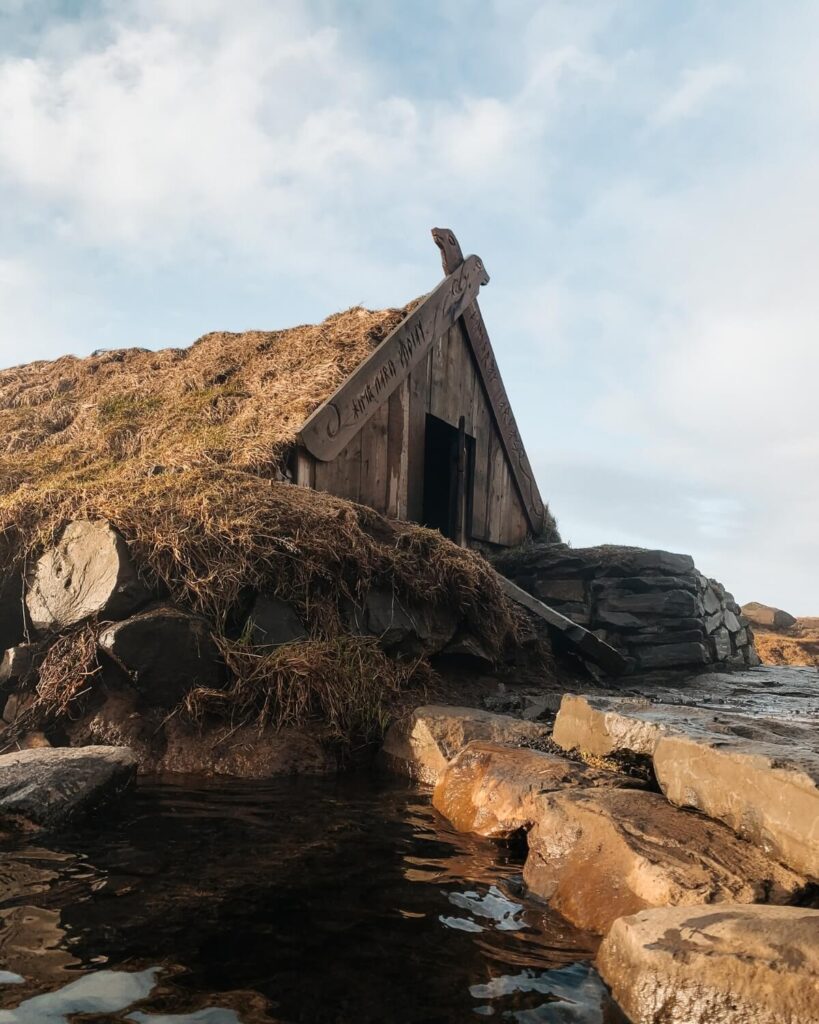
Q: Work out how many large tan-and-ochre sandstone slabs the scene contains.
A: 6